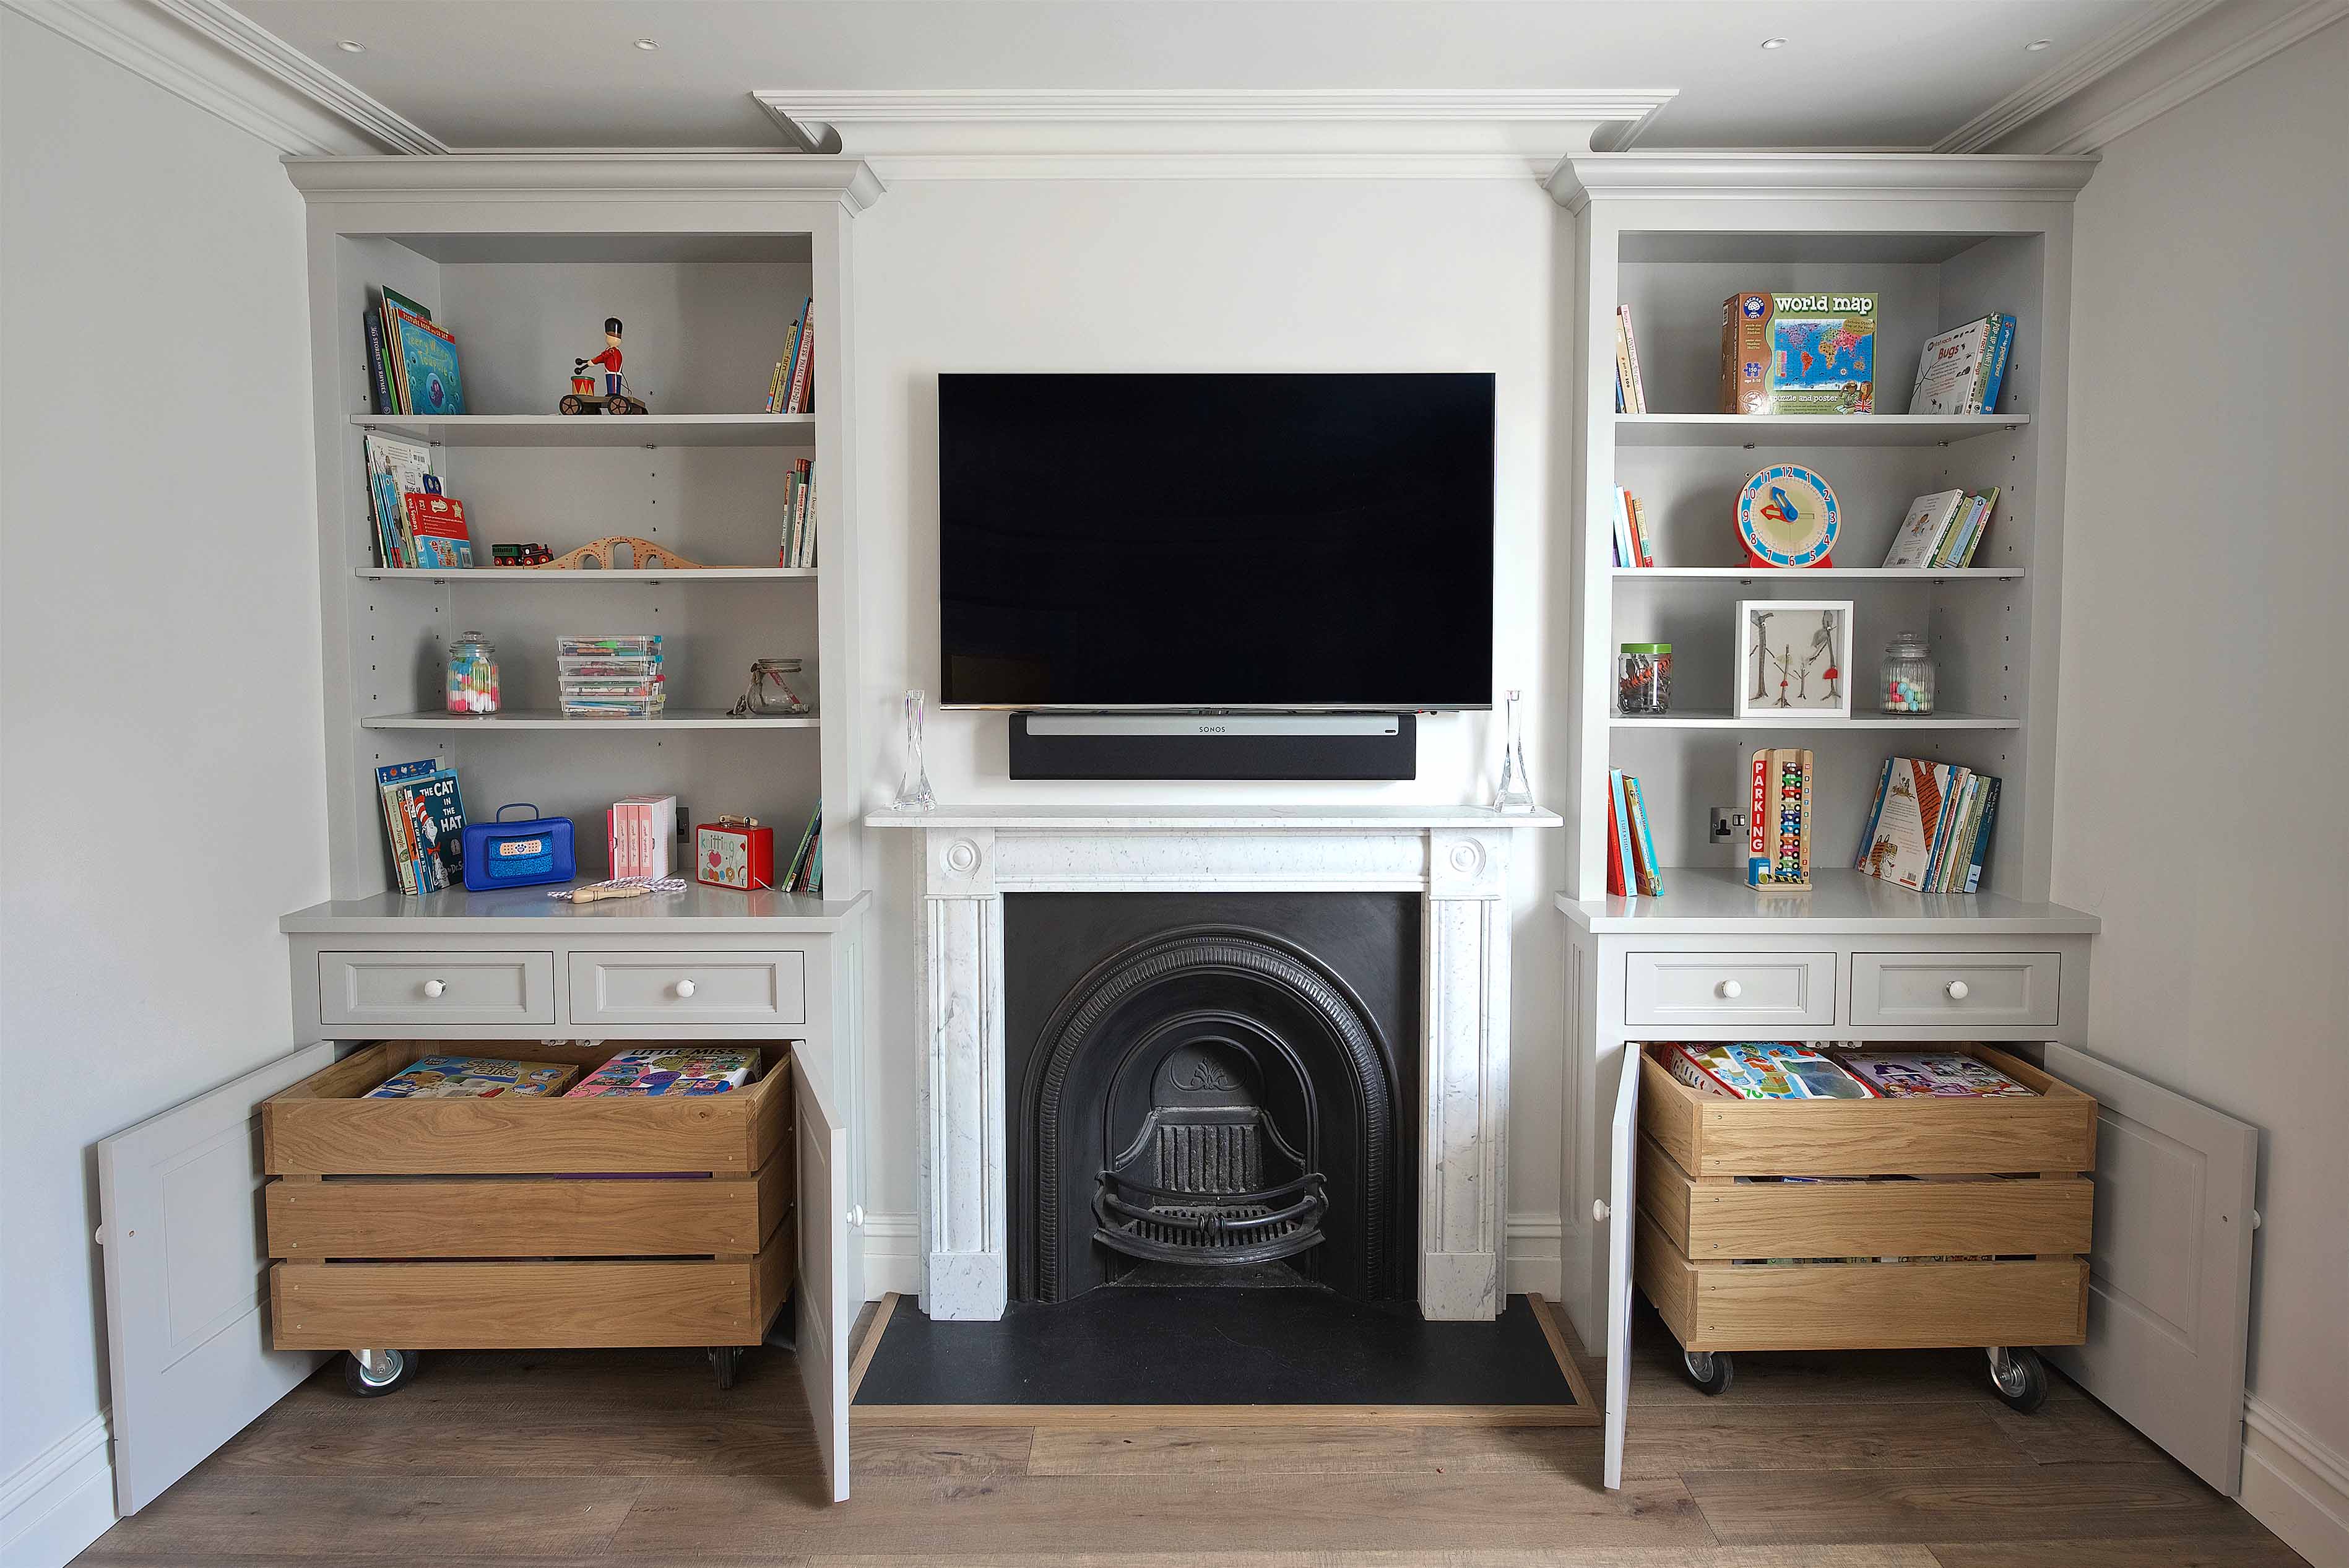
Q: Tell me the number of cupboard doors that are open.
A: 4